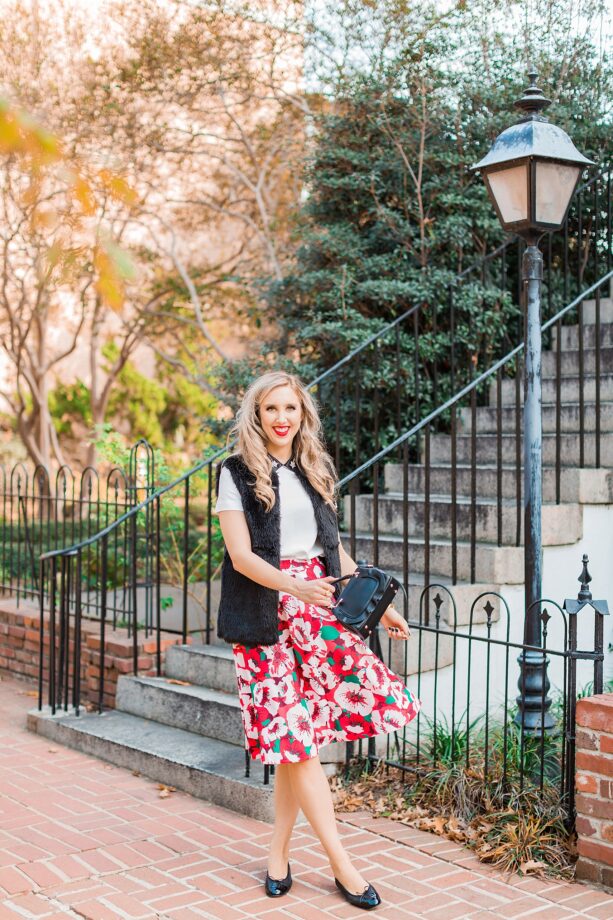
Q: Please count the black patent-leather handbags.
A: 1